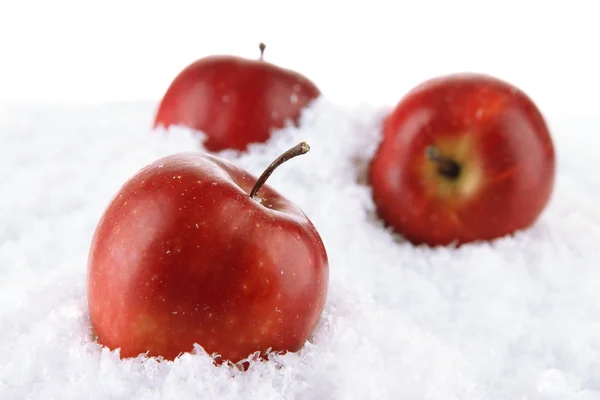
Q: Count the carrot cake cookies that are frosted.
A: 0